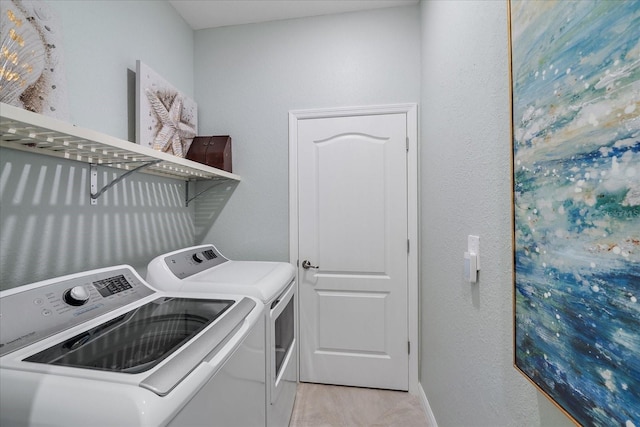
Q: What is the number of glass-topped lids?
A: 1